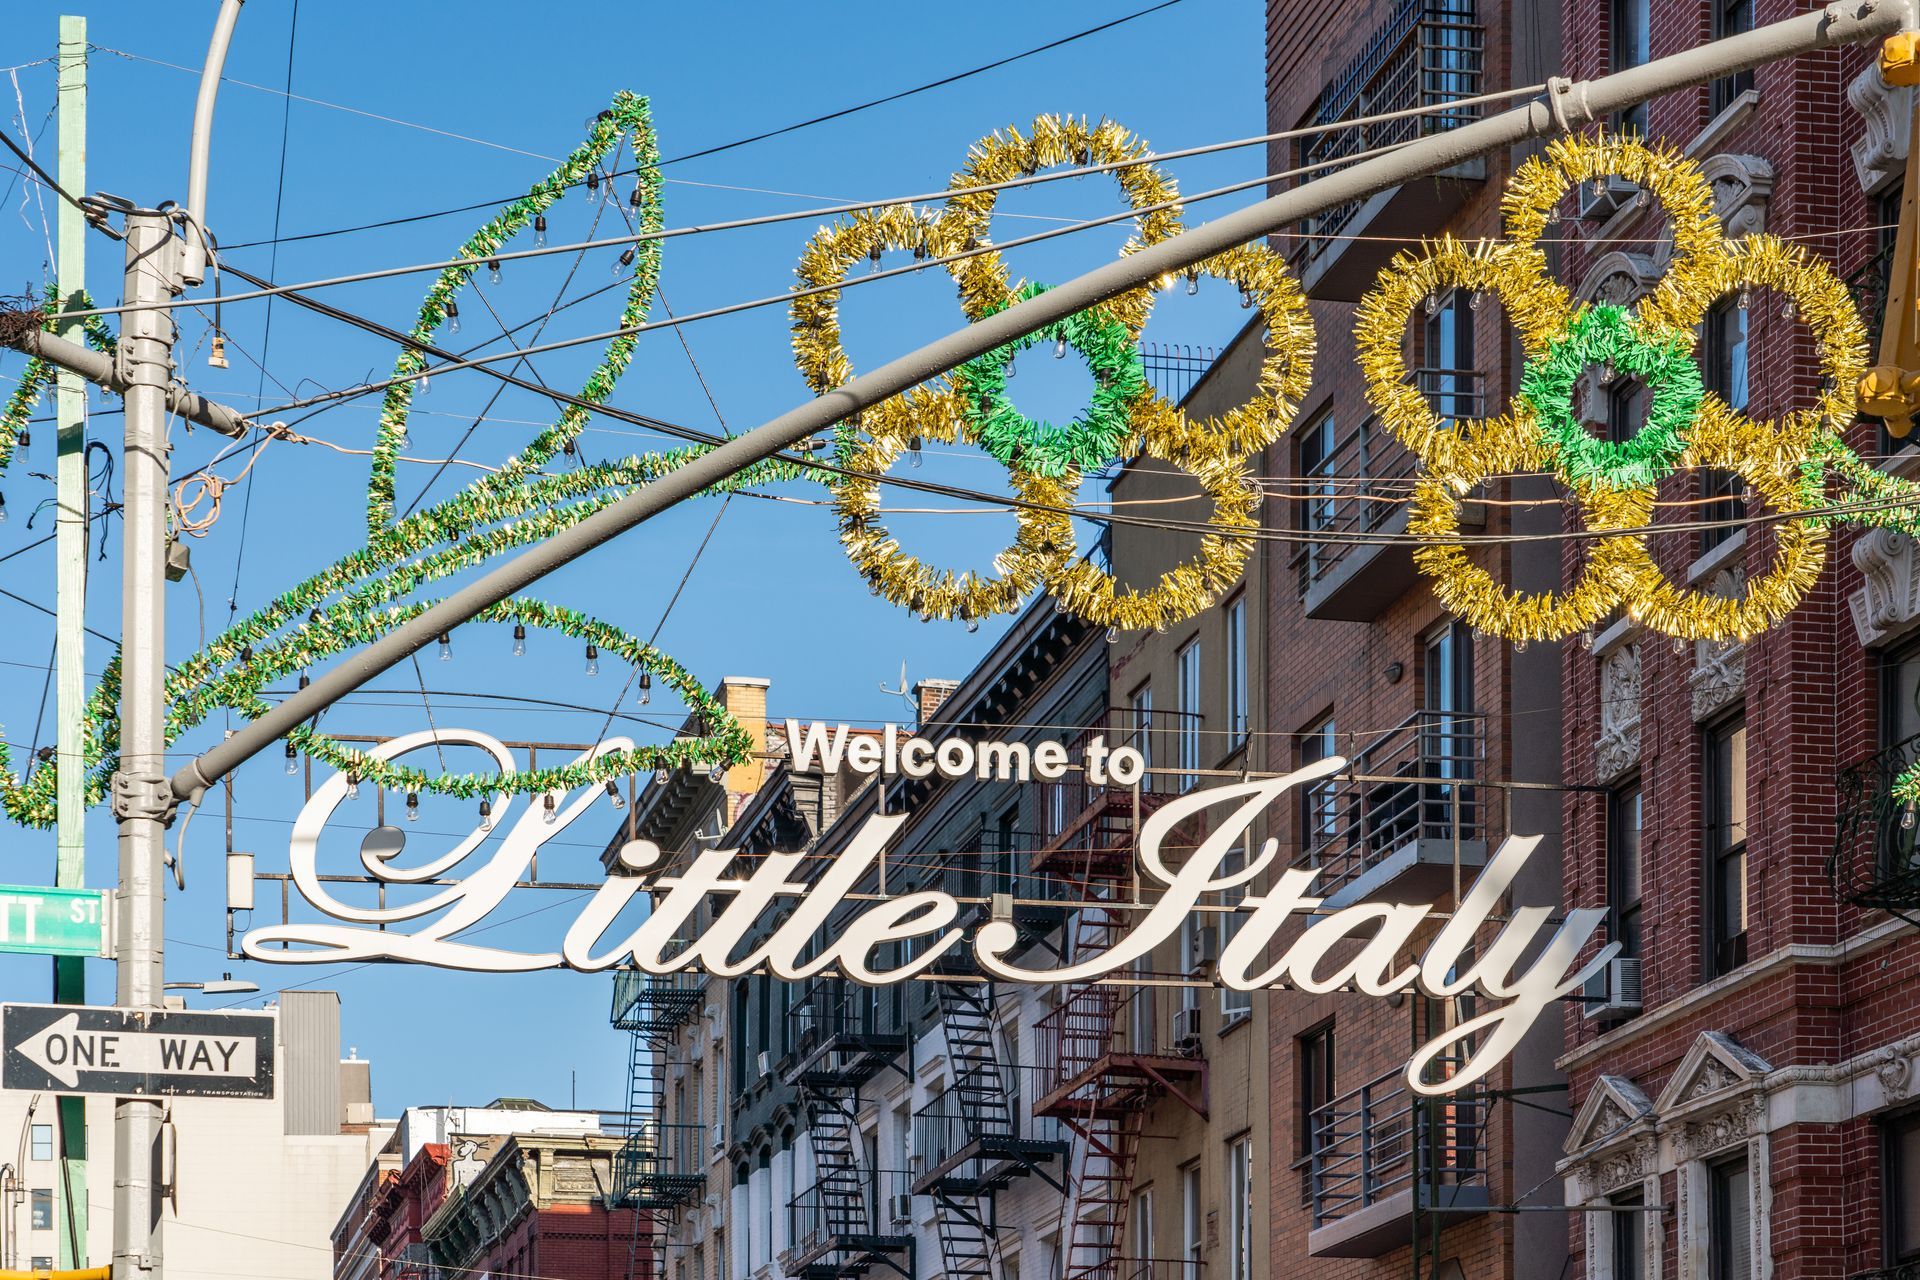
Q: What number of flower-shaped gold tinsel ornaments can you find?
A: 2